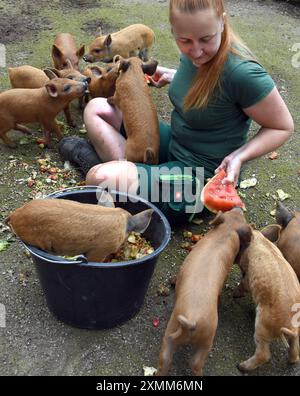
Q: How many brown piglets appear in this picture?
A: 10